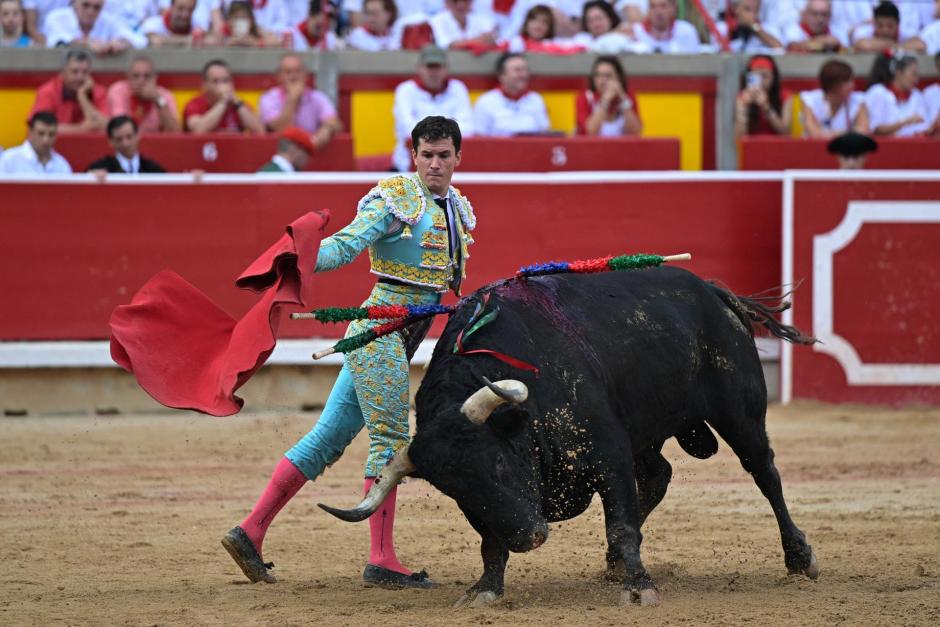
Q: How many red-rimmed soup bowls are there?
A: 0